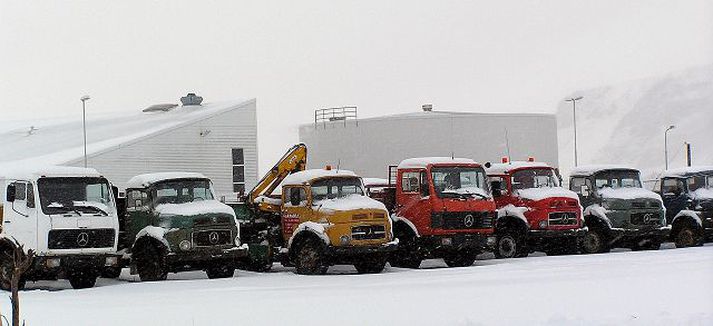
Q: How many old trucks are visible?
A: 7